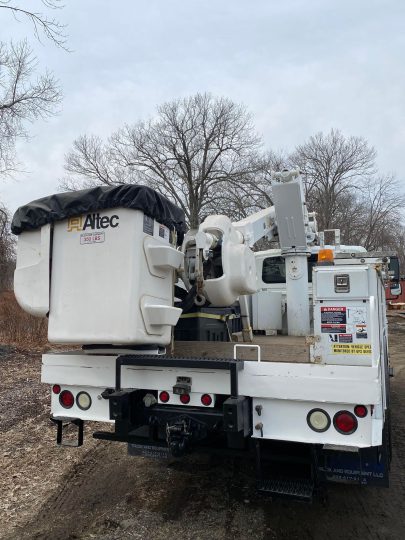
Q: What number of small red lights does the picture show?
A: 5